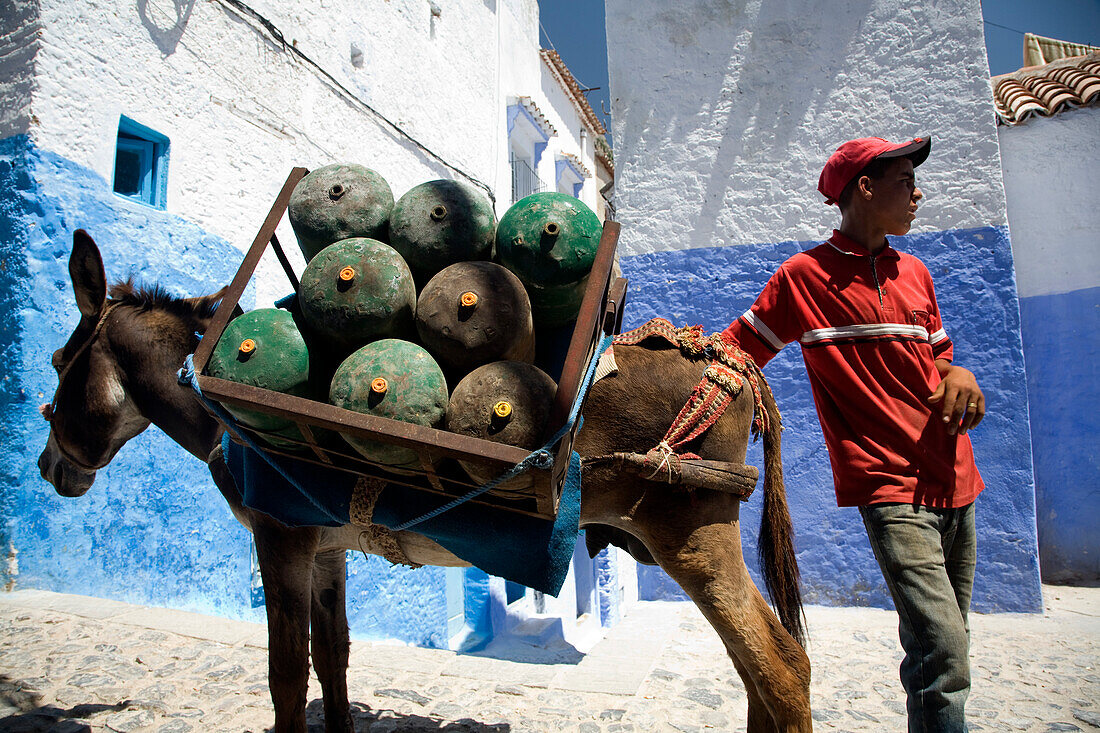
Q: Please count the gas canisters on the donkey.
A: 8